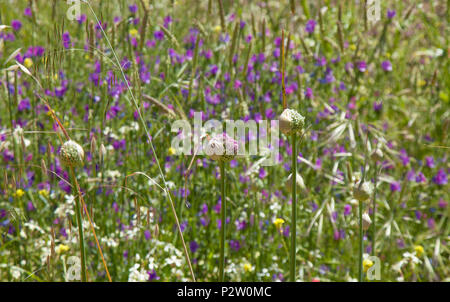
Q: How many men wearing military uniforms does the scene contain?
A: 0